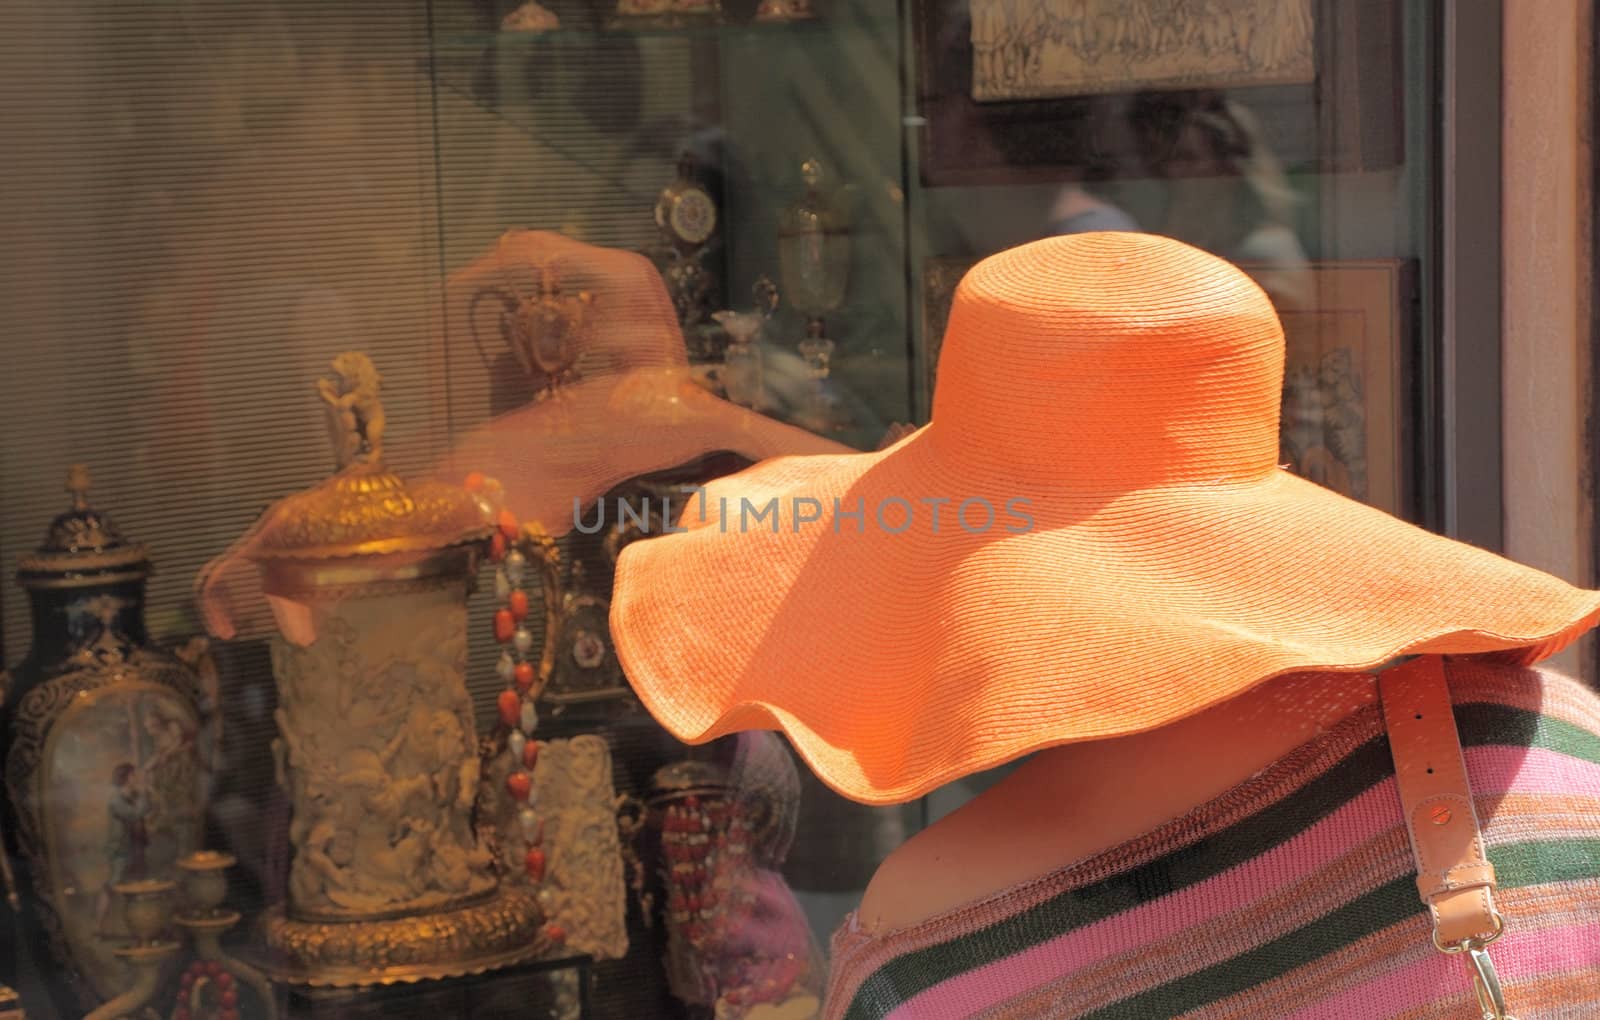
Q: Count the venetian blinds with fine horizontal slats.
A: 1